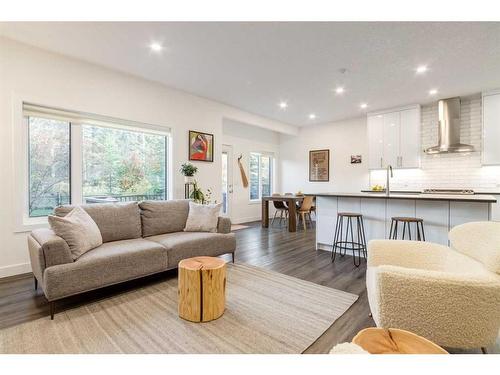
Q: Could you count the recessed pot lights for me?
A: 7